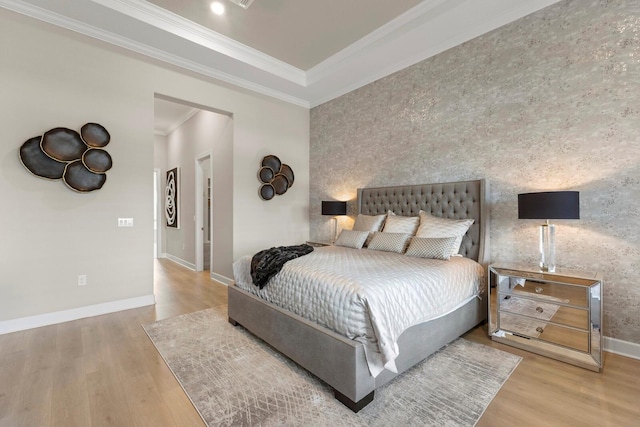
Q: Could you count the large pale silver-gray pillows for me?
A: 3